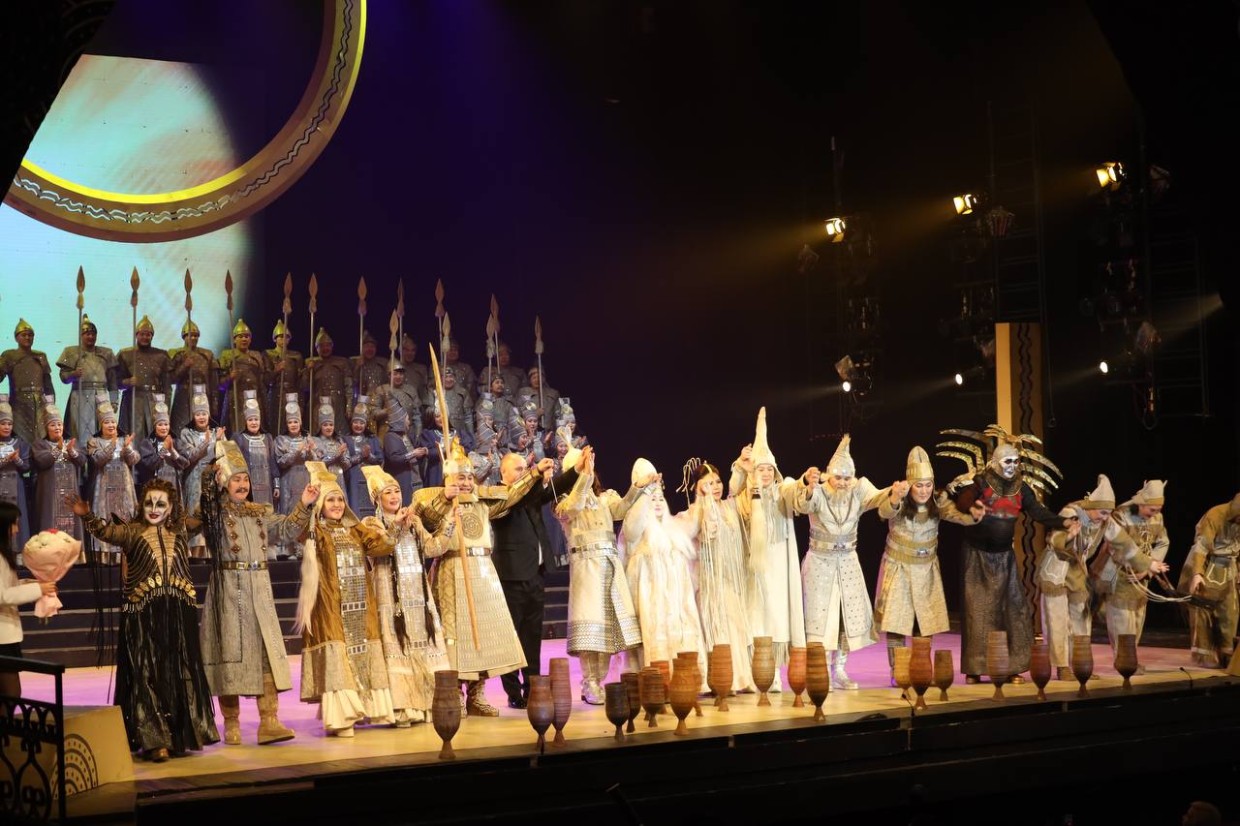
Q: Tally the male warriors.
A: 15